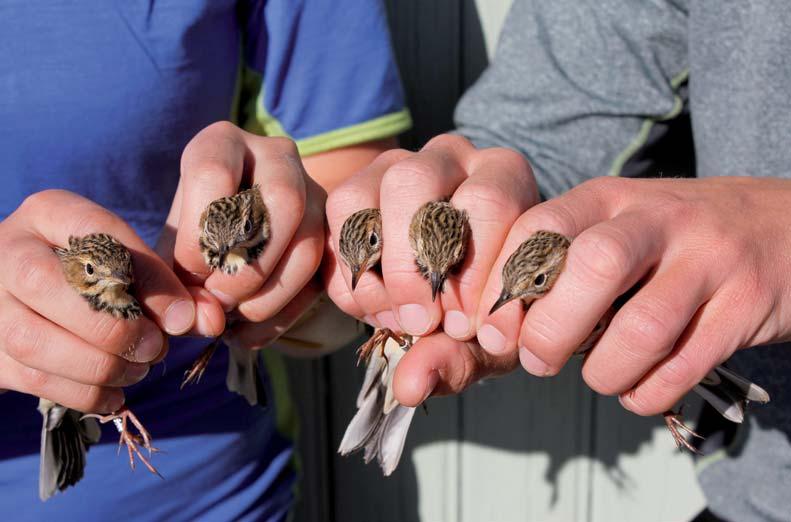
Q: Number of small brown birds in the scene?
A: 5